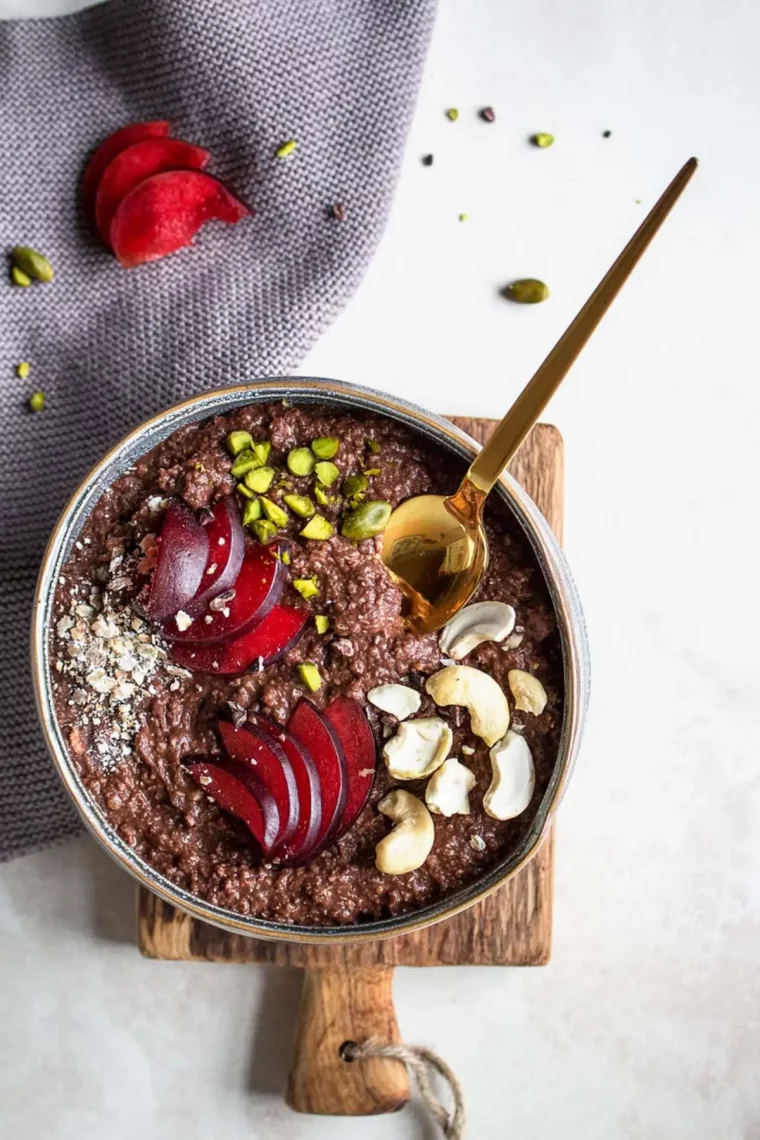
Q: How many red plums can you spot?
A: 12